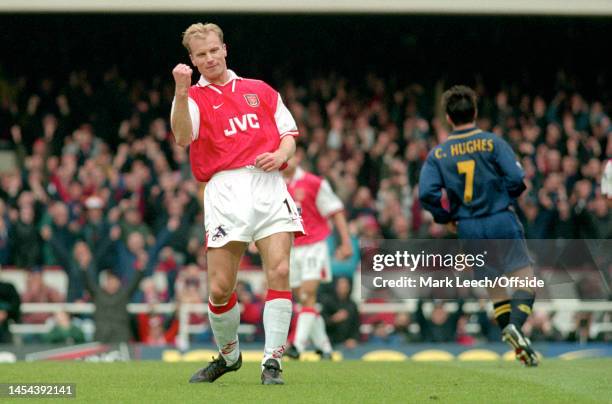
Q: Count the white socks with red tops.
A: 4